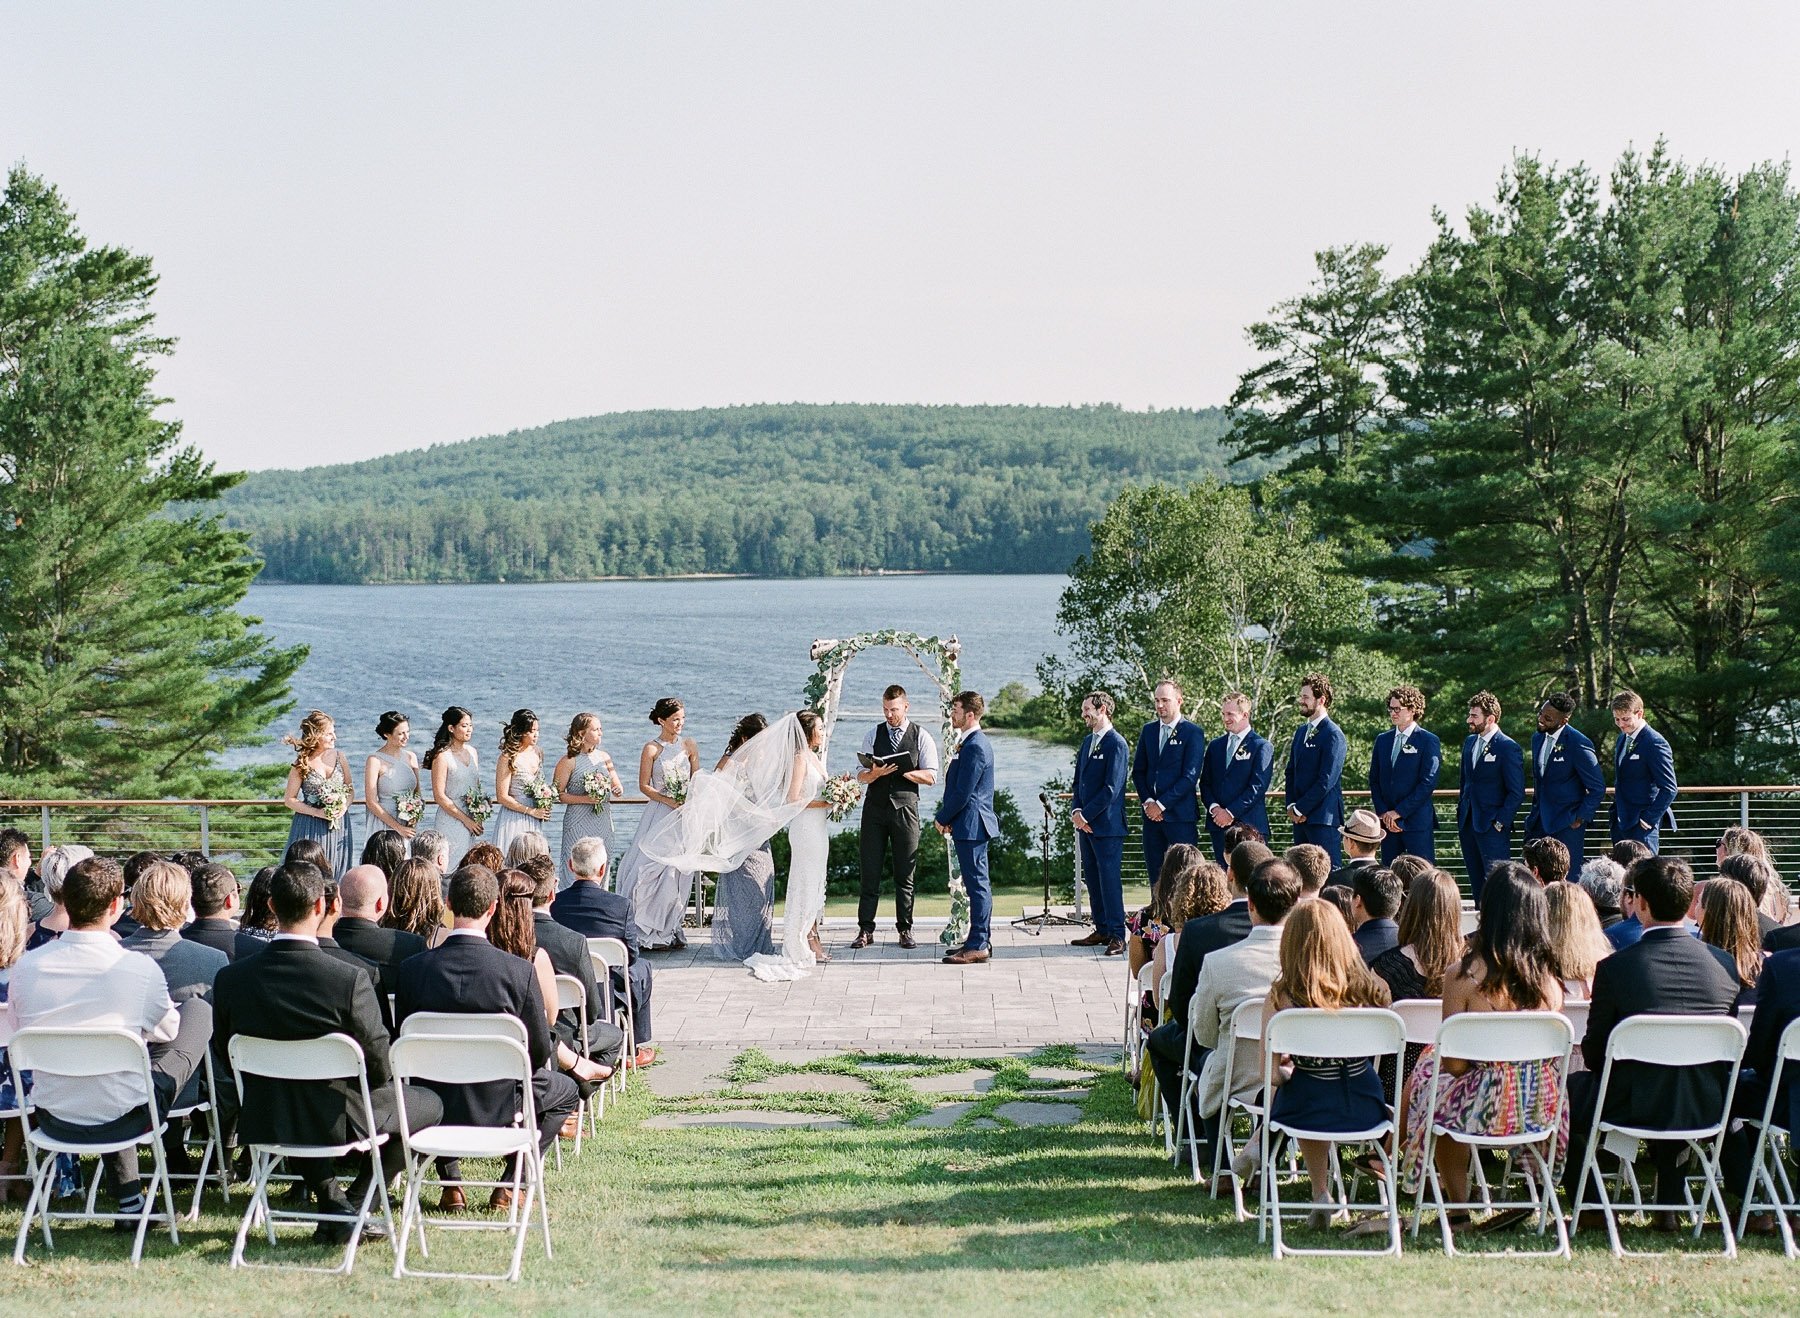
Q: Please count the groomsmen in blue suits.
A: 8